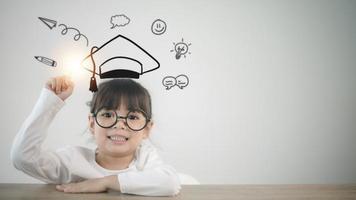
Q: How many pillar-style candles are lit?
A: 0